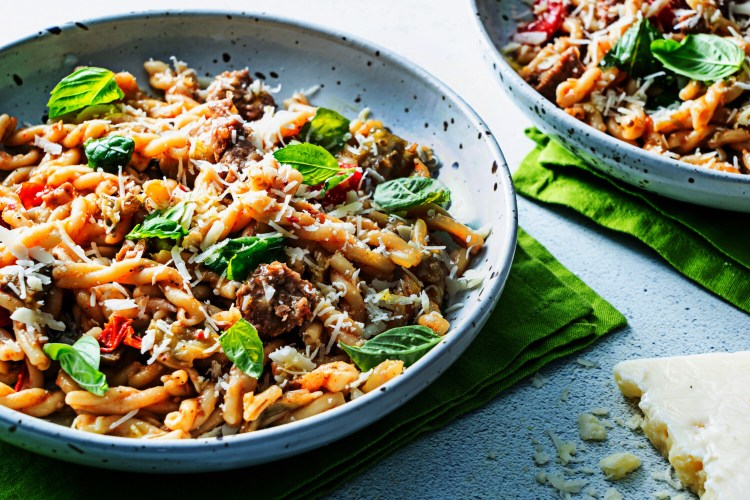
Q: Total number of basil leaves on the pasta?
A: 12